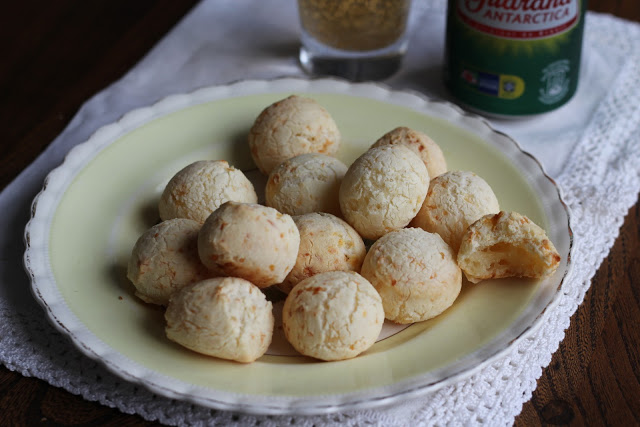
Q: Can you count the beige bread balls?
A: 13